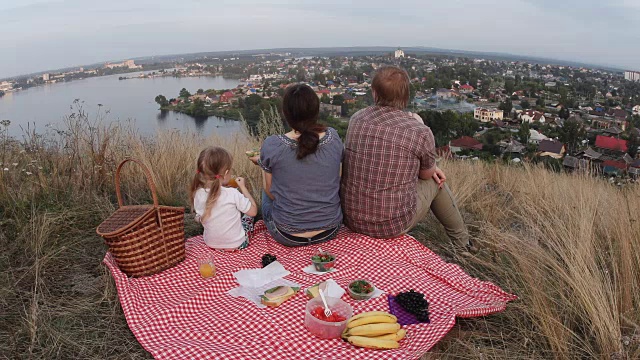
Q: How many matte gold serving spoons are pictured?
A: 0